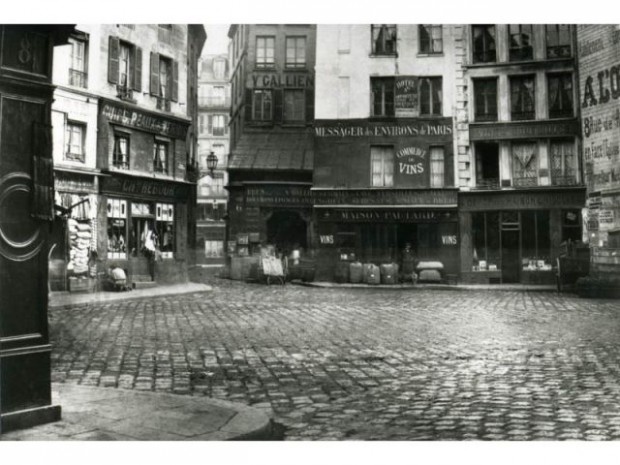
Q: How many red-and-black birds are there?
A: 0